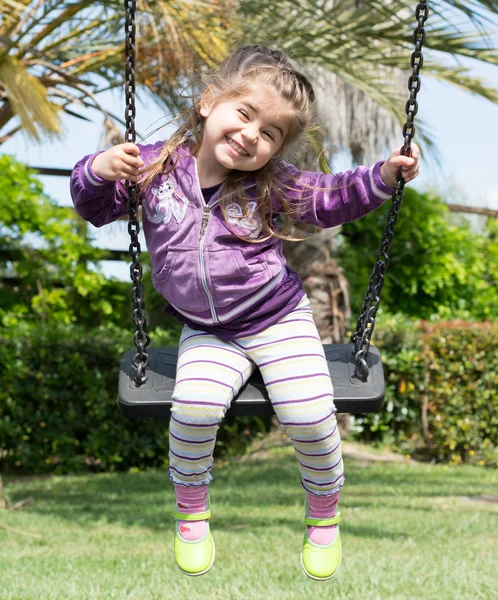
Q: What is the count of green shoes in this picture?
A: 2